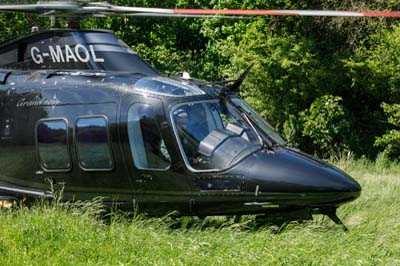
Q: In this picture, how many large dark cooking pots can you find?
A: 0